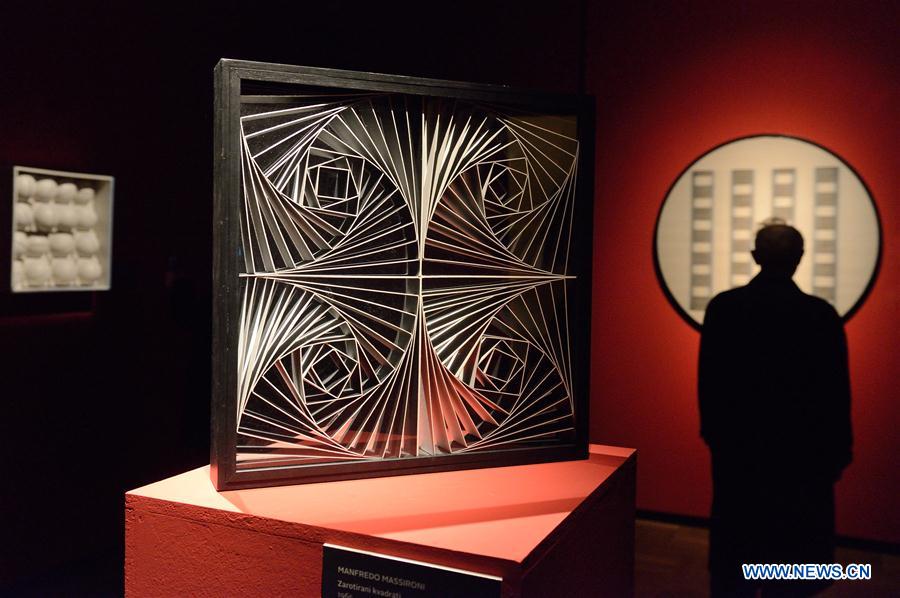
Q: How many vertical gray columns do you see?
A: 4